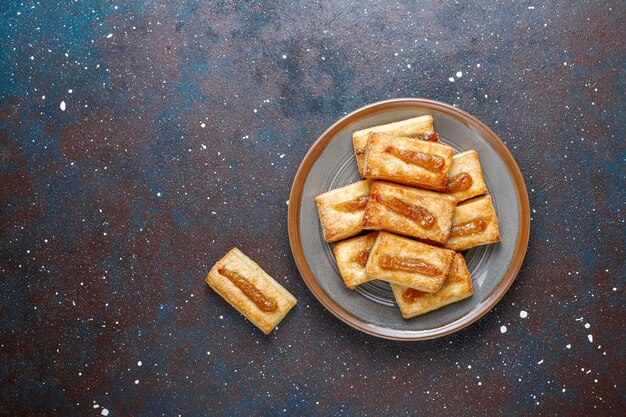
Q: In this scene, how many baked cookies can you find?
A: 10